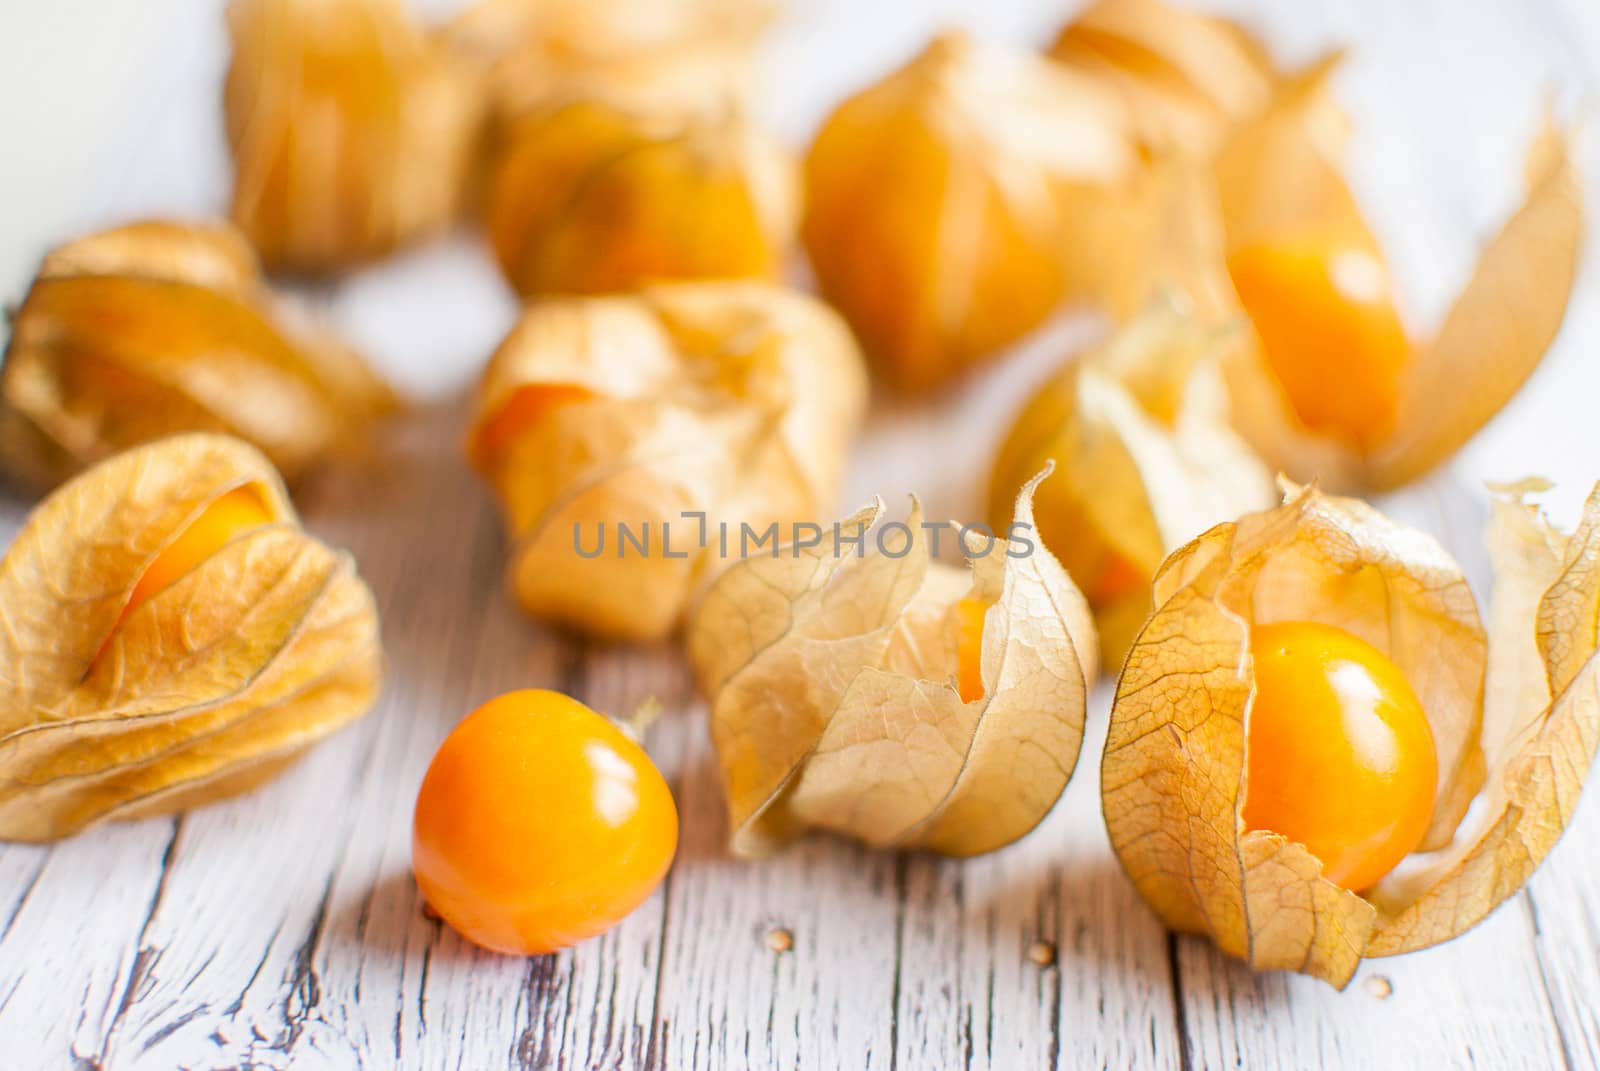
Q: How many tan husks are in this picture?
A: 12